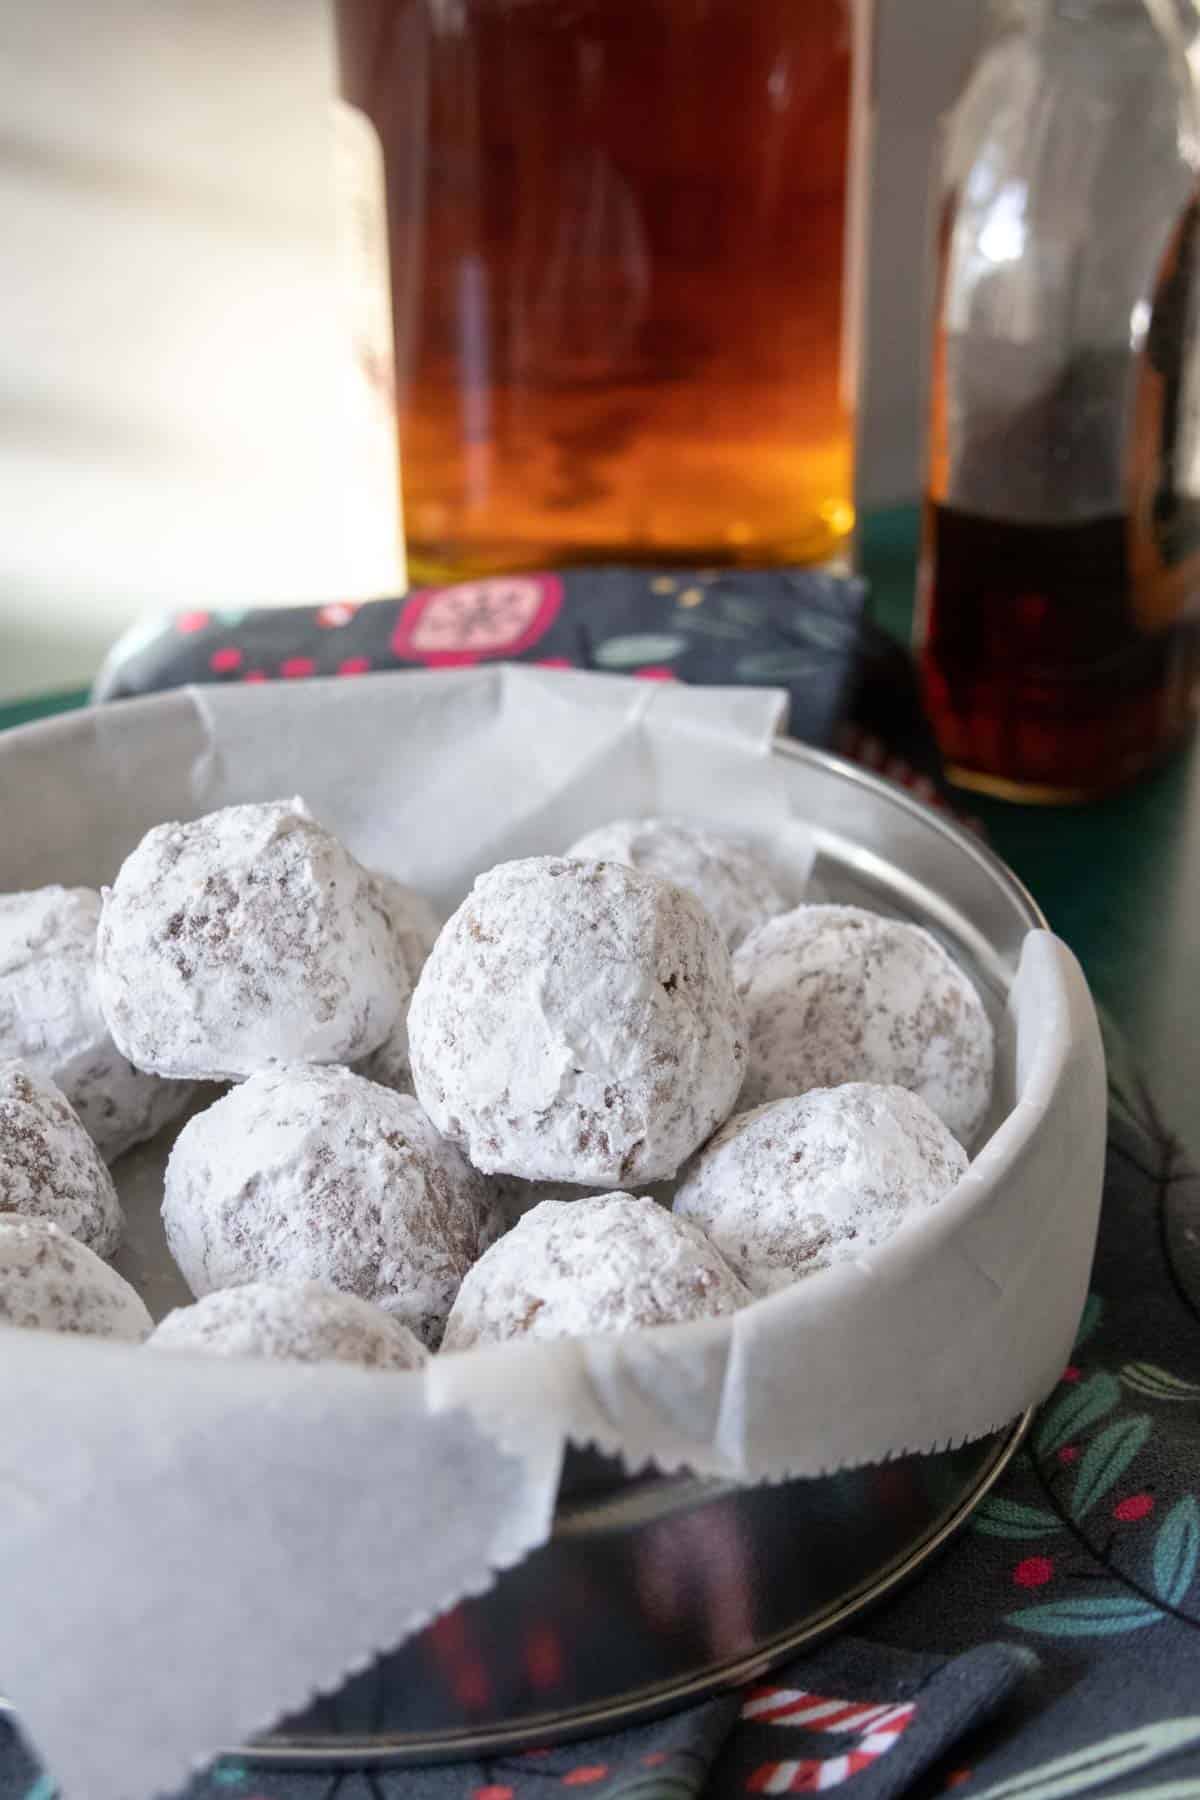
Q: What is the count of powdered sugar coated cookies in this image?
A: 12